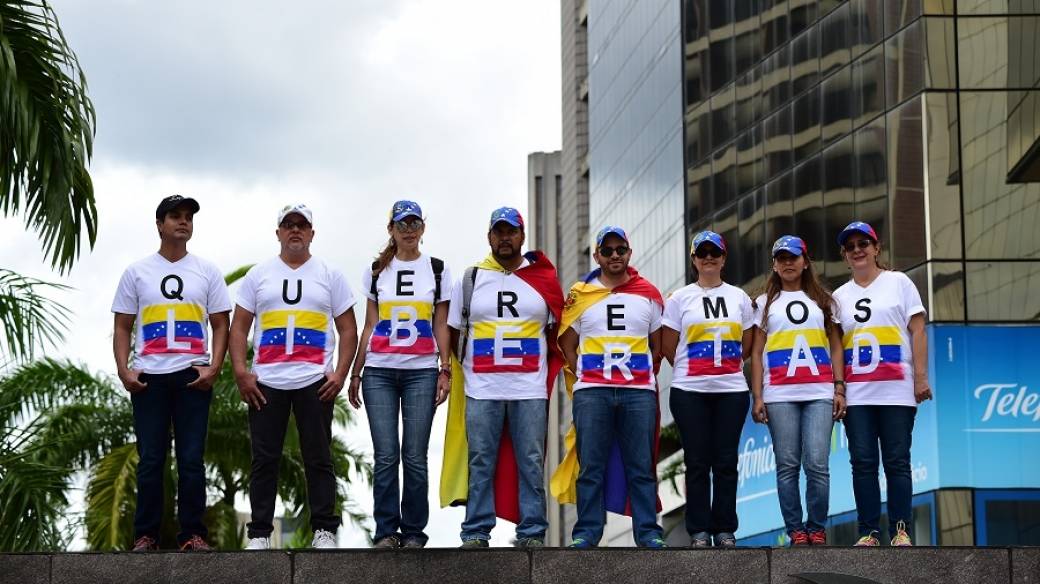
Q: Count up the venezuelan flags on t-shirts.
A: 8